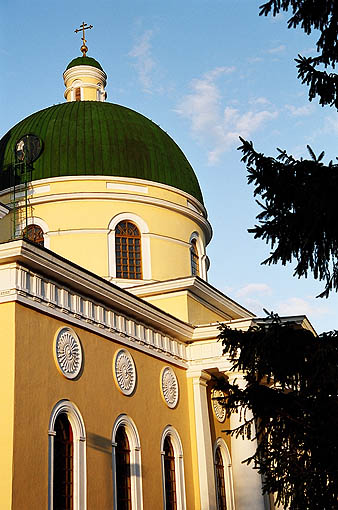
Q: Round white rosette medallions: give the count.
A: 4